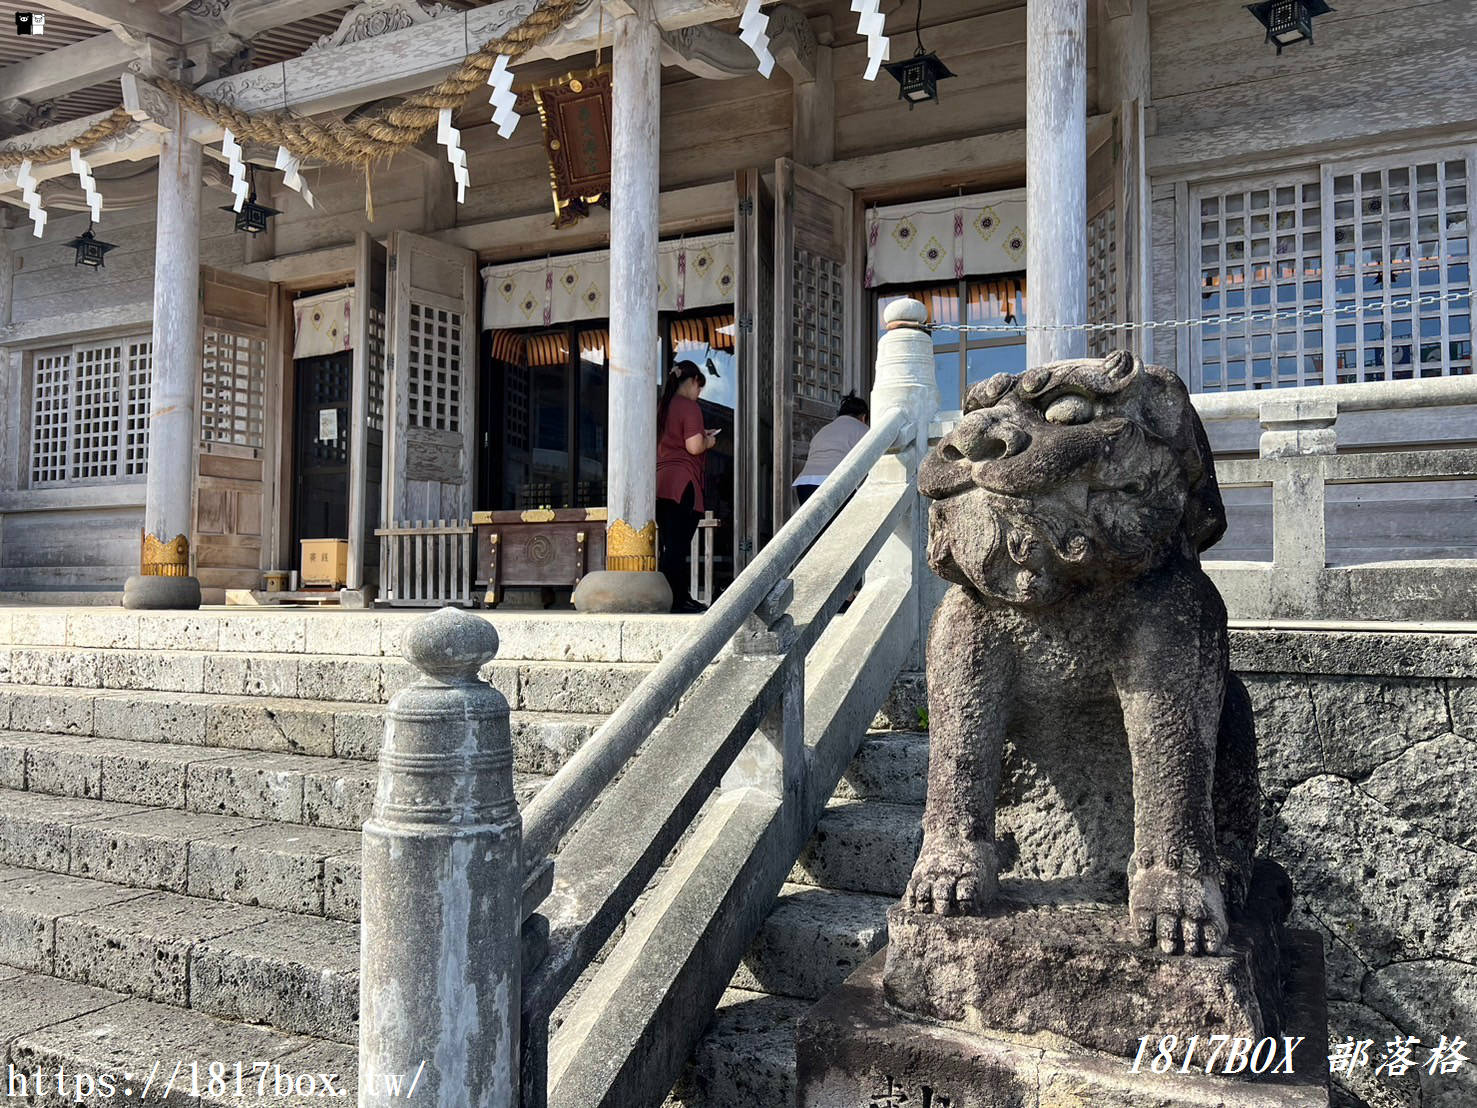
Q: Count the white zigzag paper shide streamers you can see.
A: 8